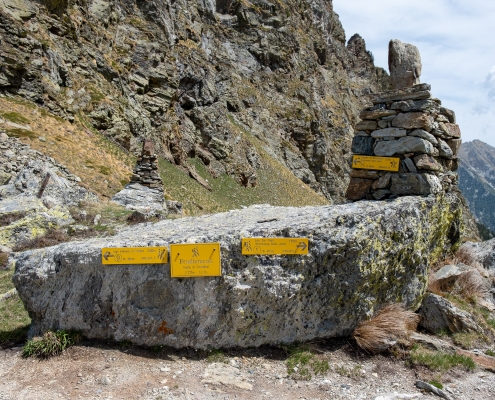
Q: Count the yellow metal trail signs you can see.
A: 4